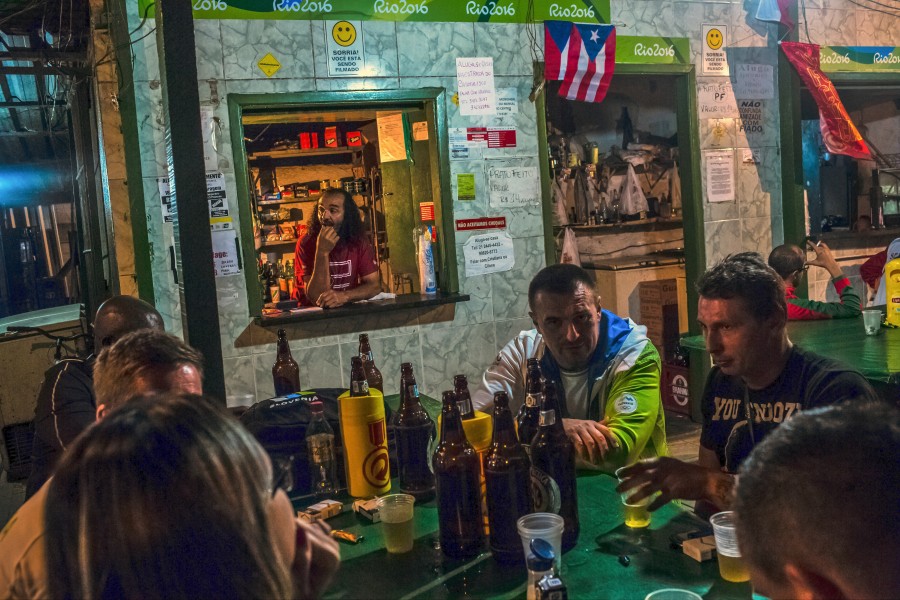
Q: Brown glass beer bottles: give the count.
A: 9